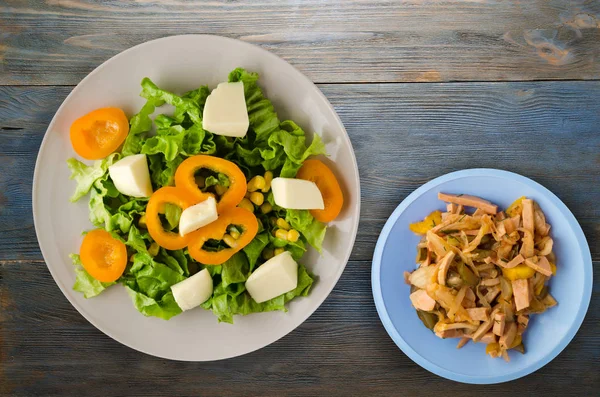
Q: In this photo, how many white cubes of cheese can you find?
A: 6